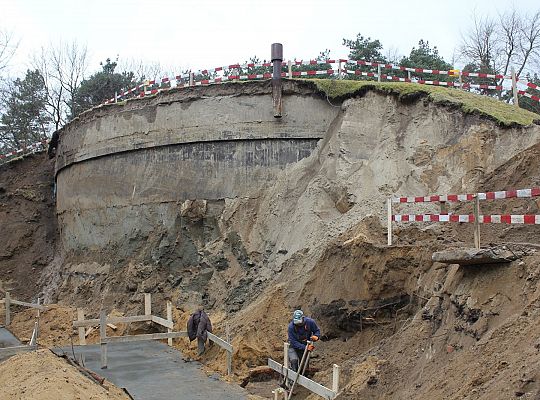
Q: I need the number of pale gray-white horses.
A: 0